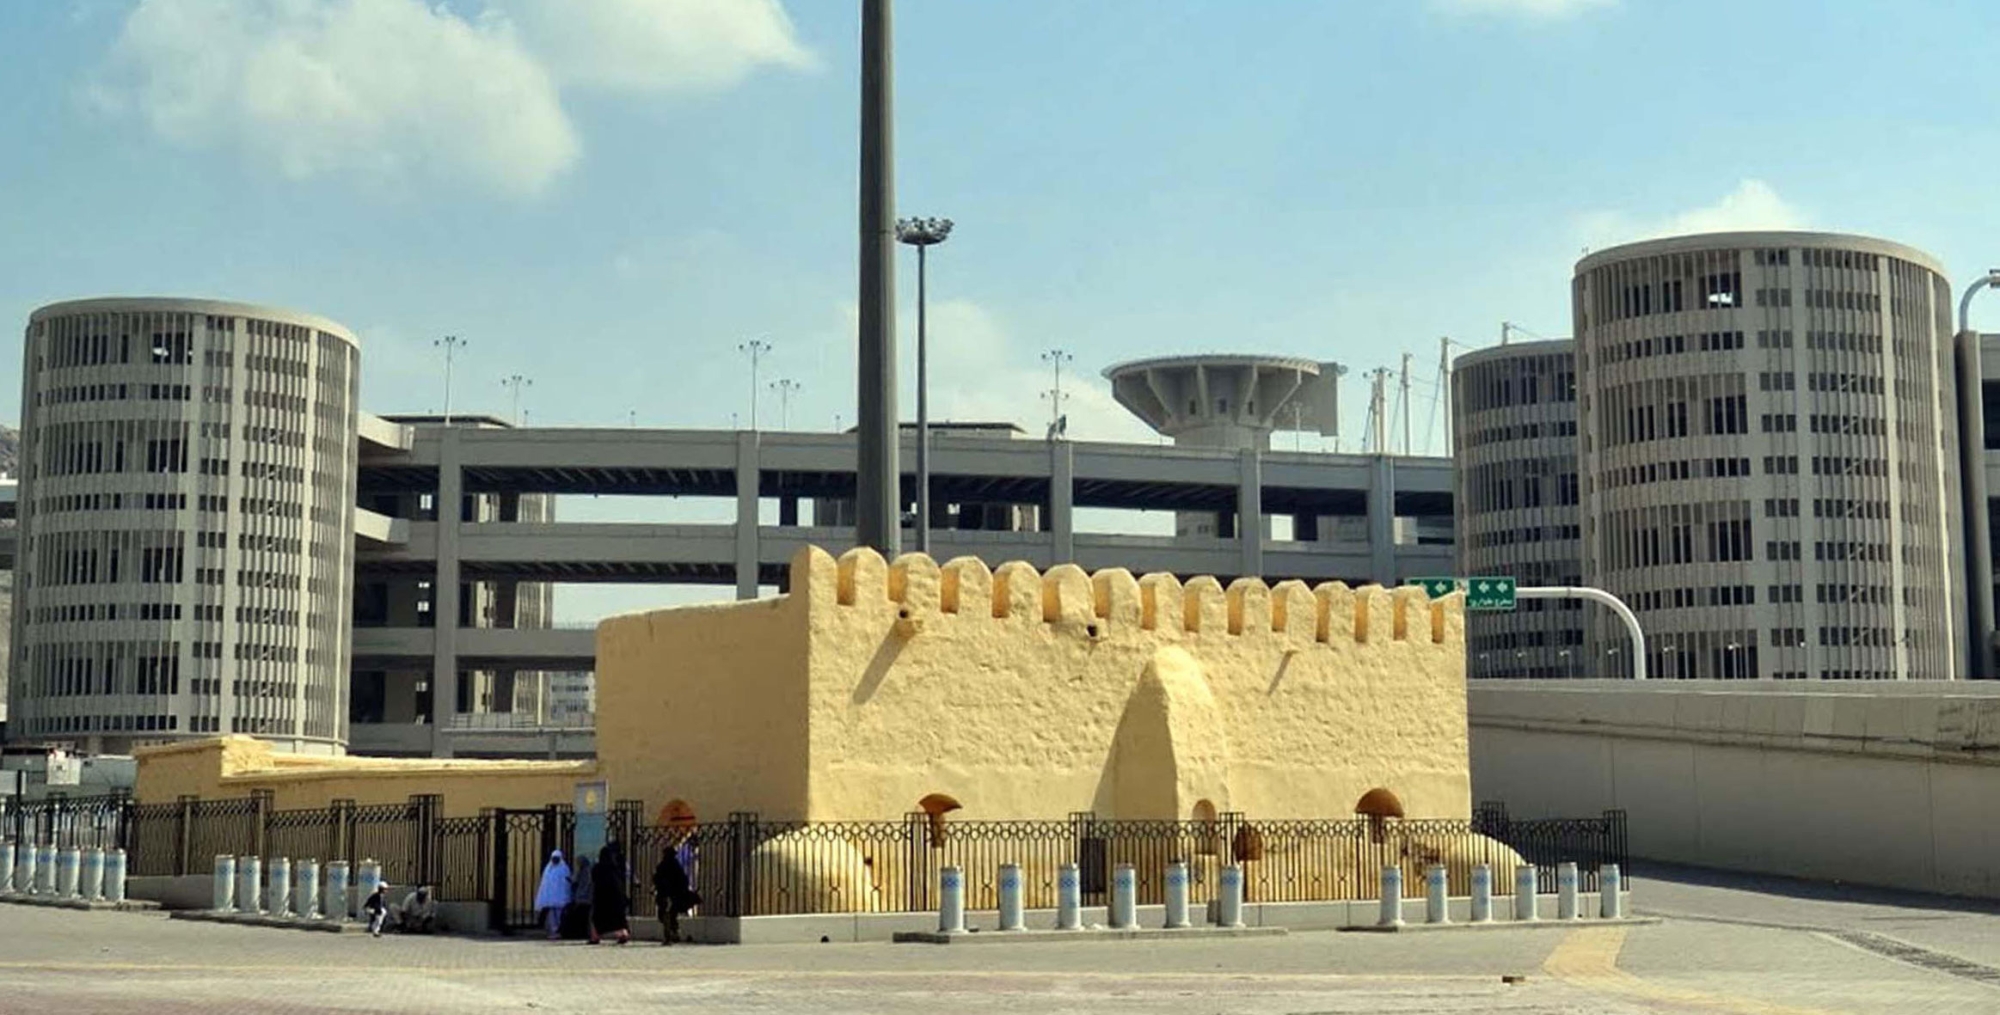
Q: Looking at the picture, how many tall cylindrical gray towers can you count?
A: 3